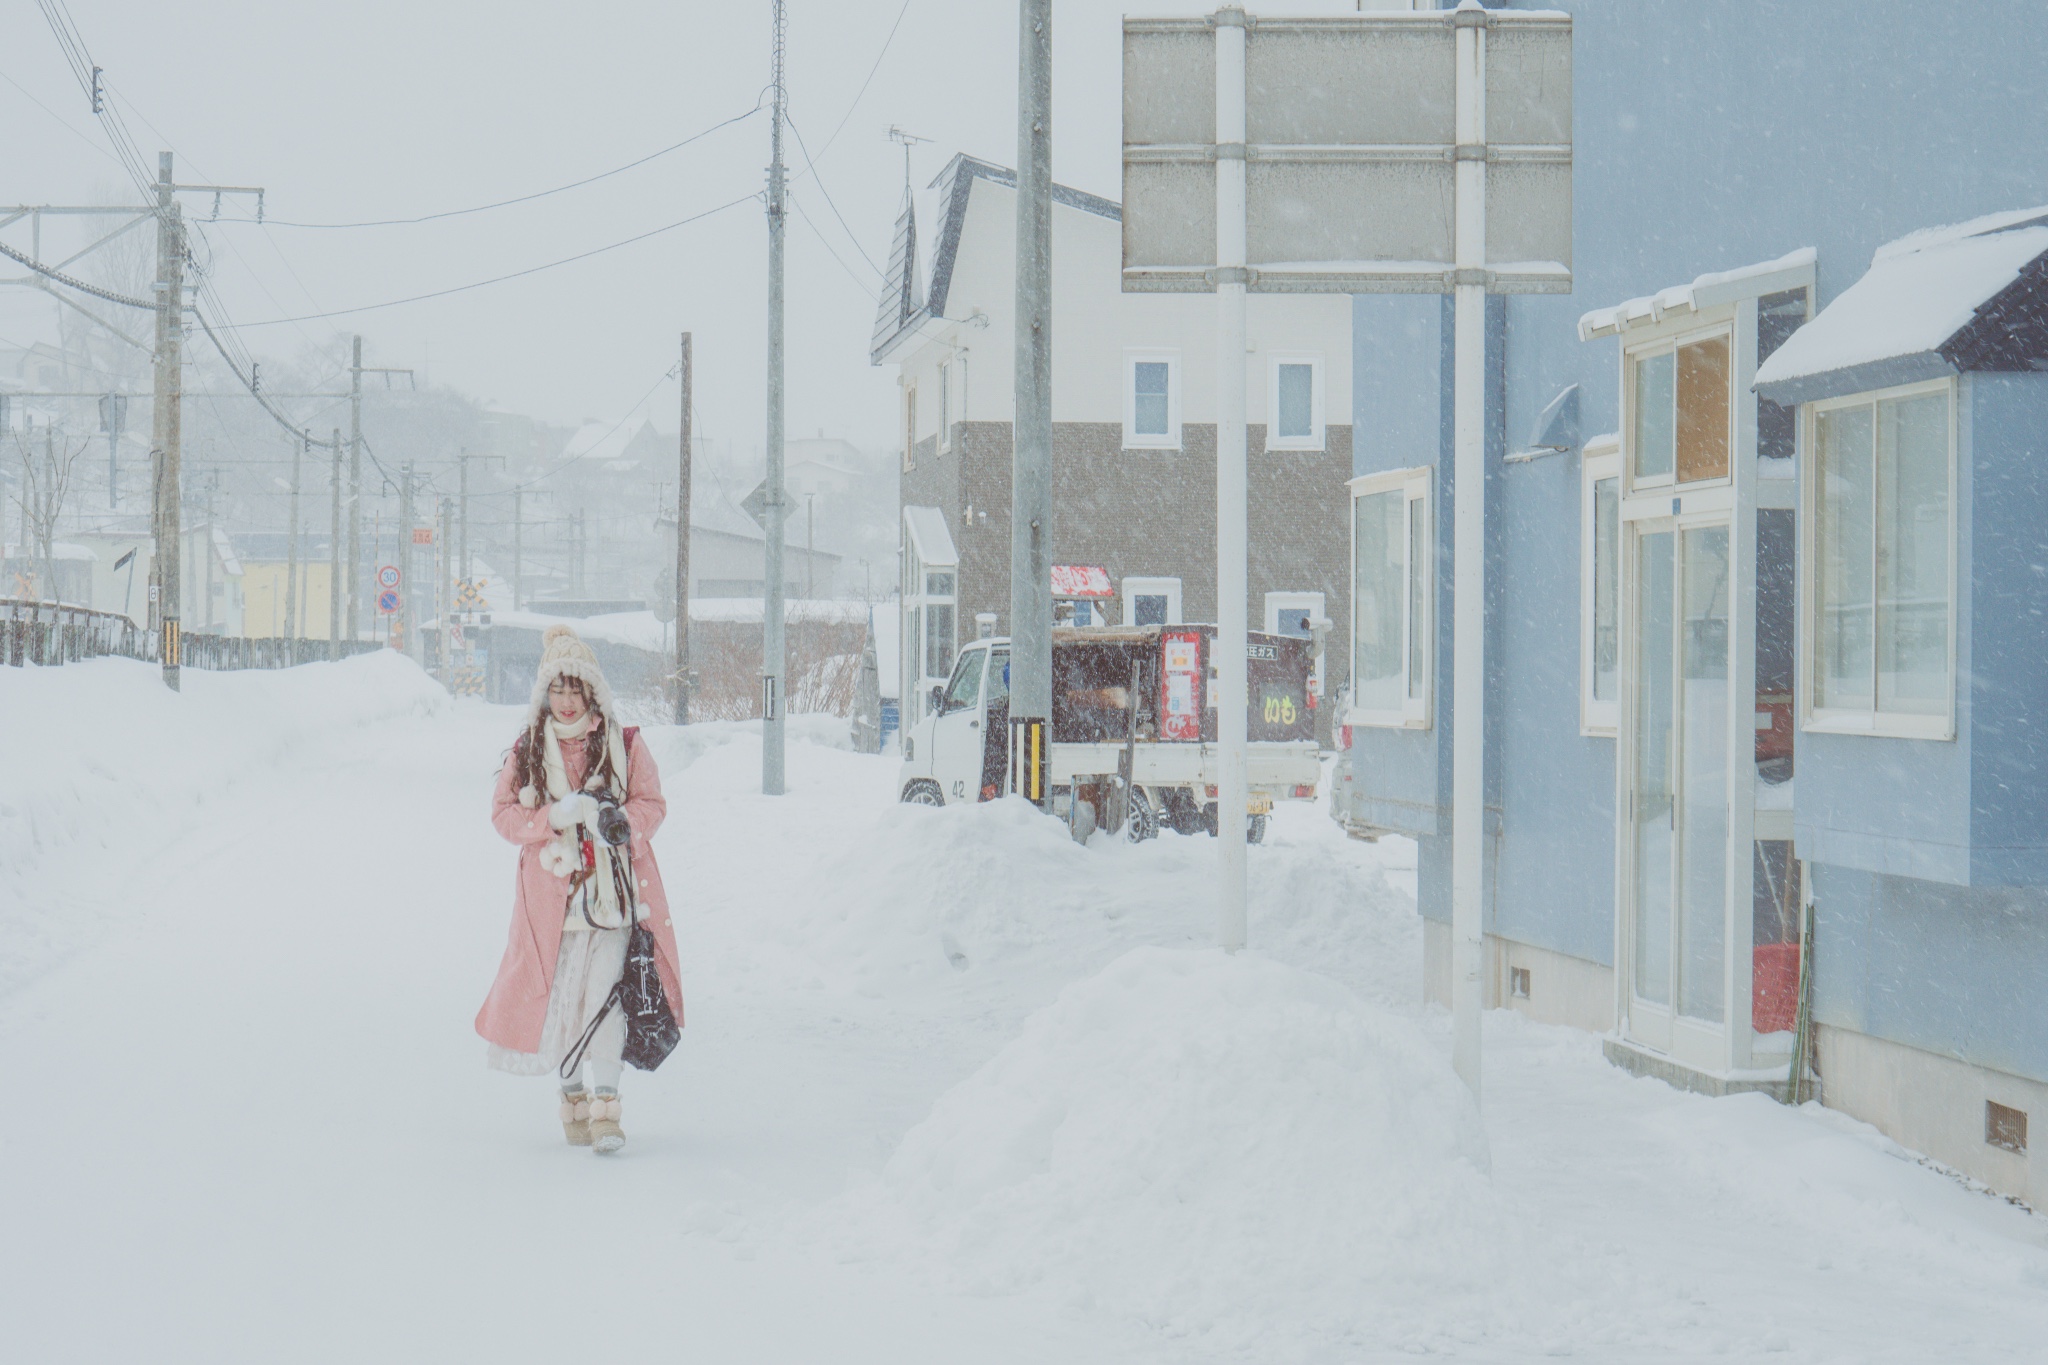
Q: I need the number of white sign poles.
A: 2